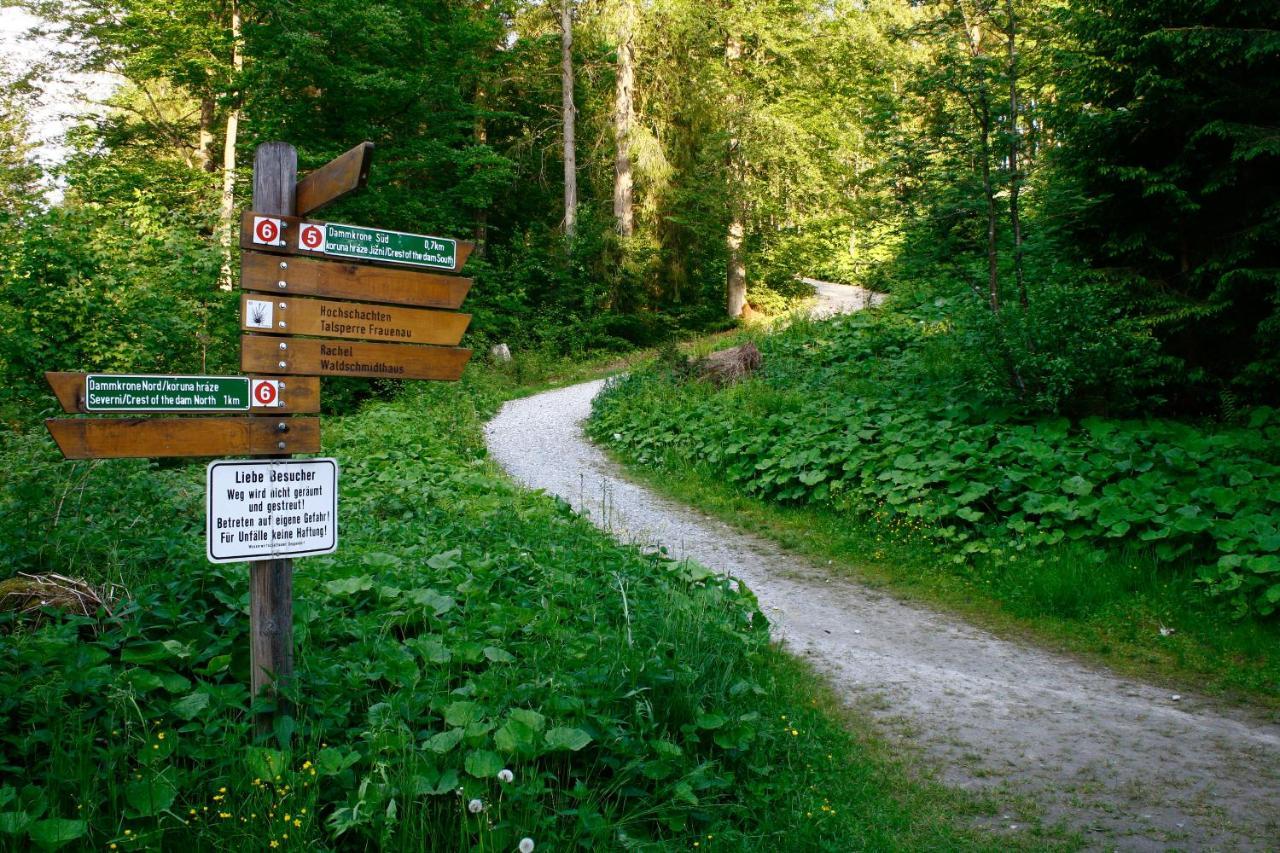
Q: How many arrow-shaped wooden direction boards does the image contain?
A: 7